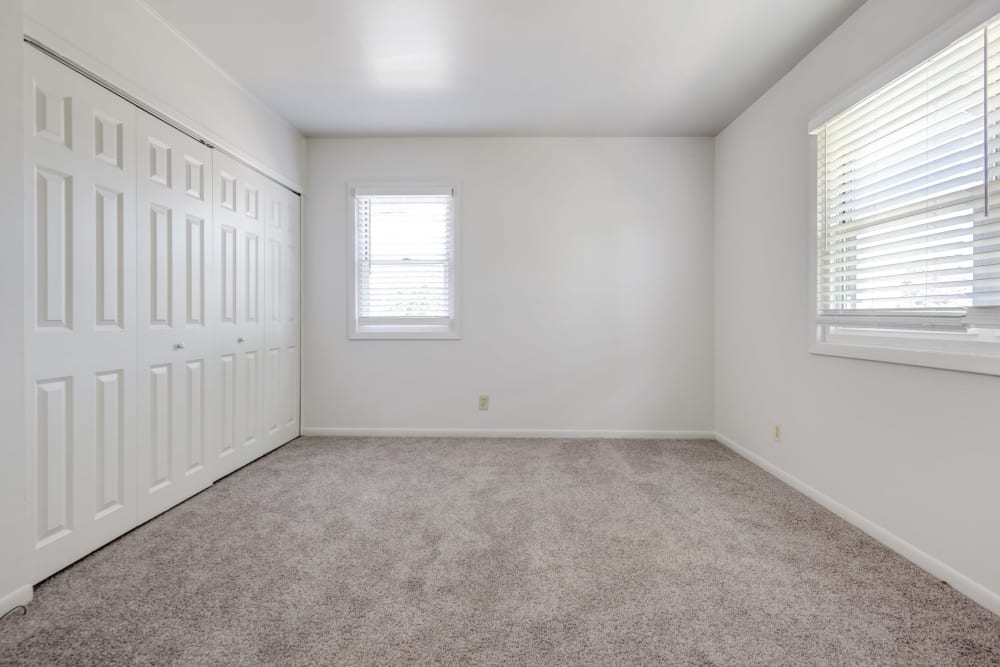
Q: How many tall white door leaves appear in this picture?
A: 4